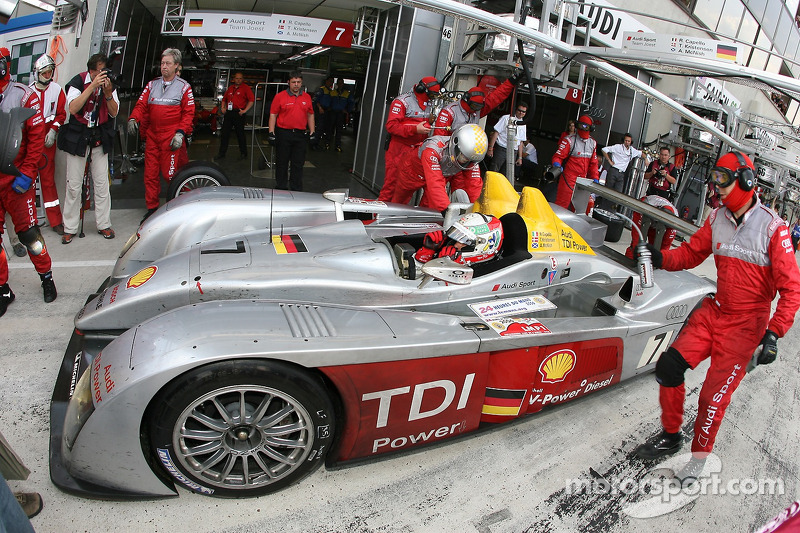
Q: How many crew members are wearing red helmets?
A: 5